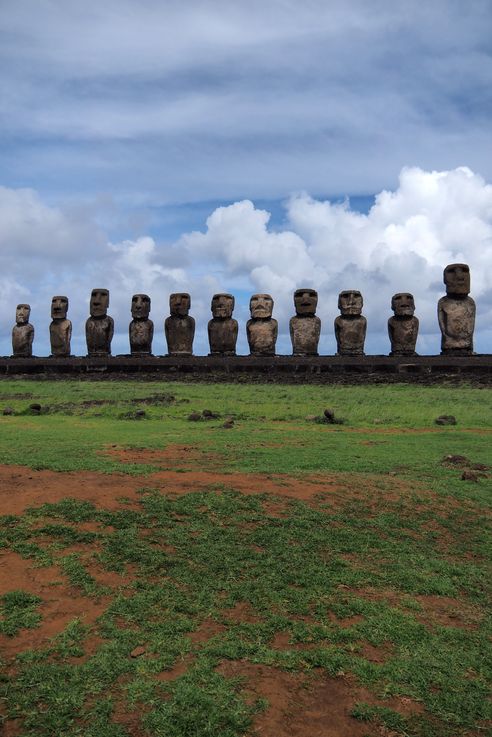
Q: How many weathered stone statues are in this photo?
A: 11